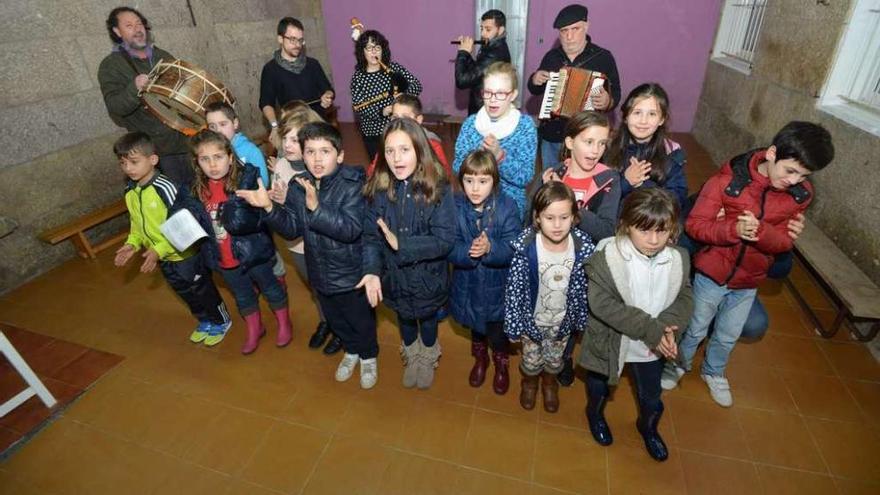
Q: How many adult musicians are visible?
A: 5